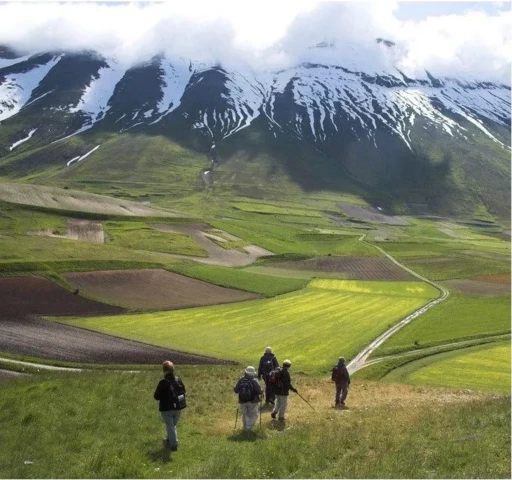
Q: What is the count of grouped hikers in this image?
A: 5